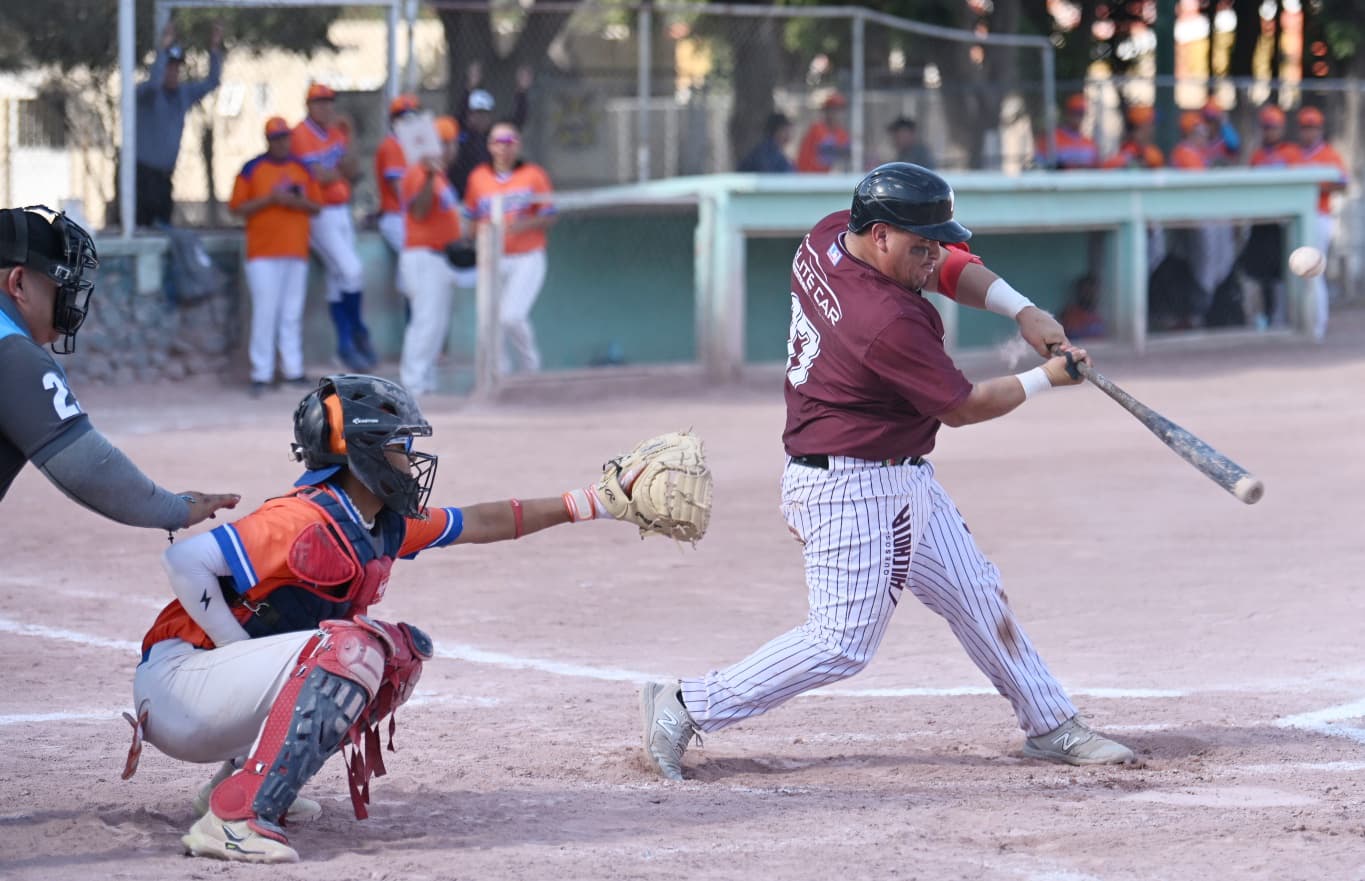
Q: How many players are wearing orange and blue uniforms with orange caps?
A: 11